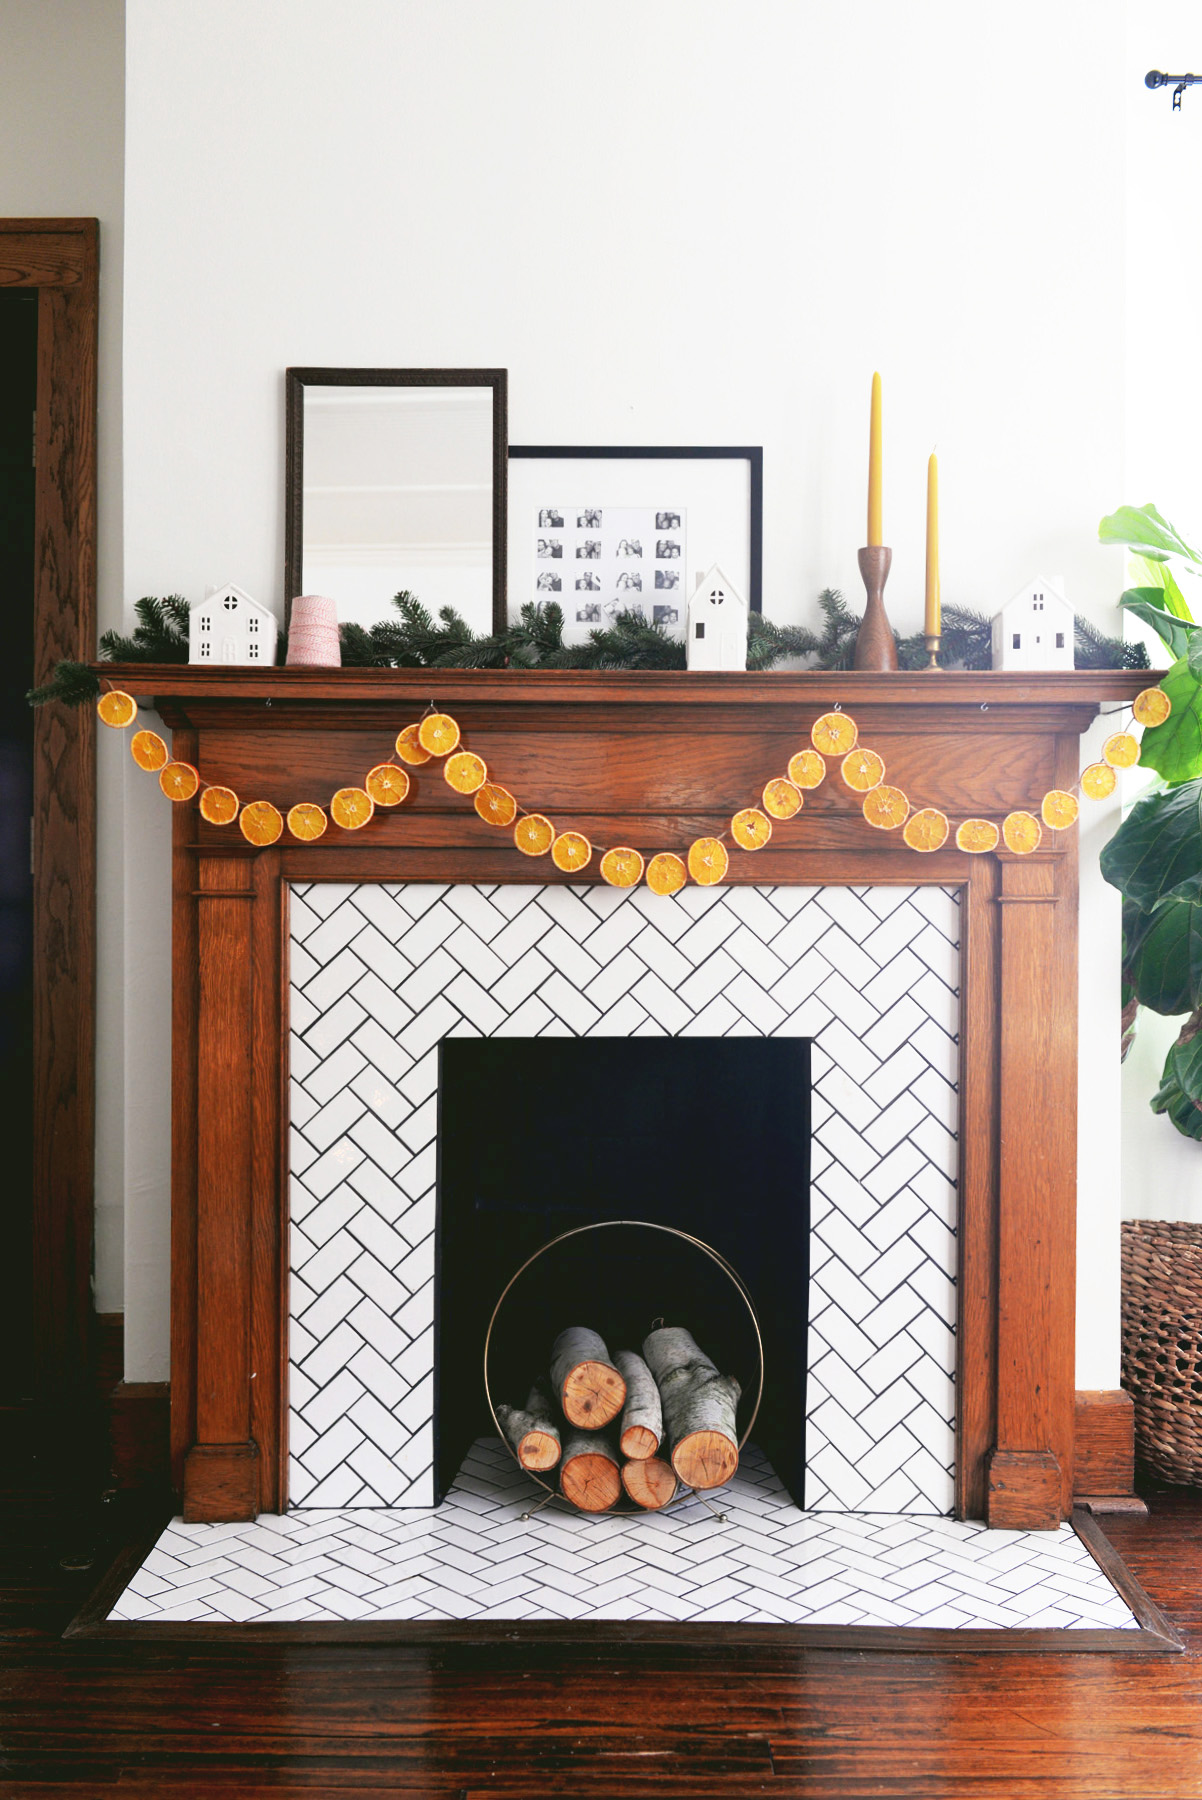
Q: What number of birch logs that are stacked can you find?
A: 6